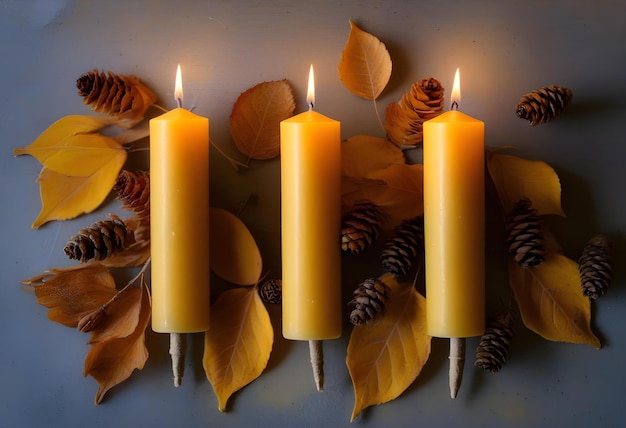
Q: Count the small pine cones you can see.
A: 12